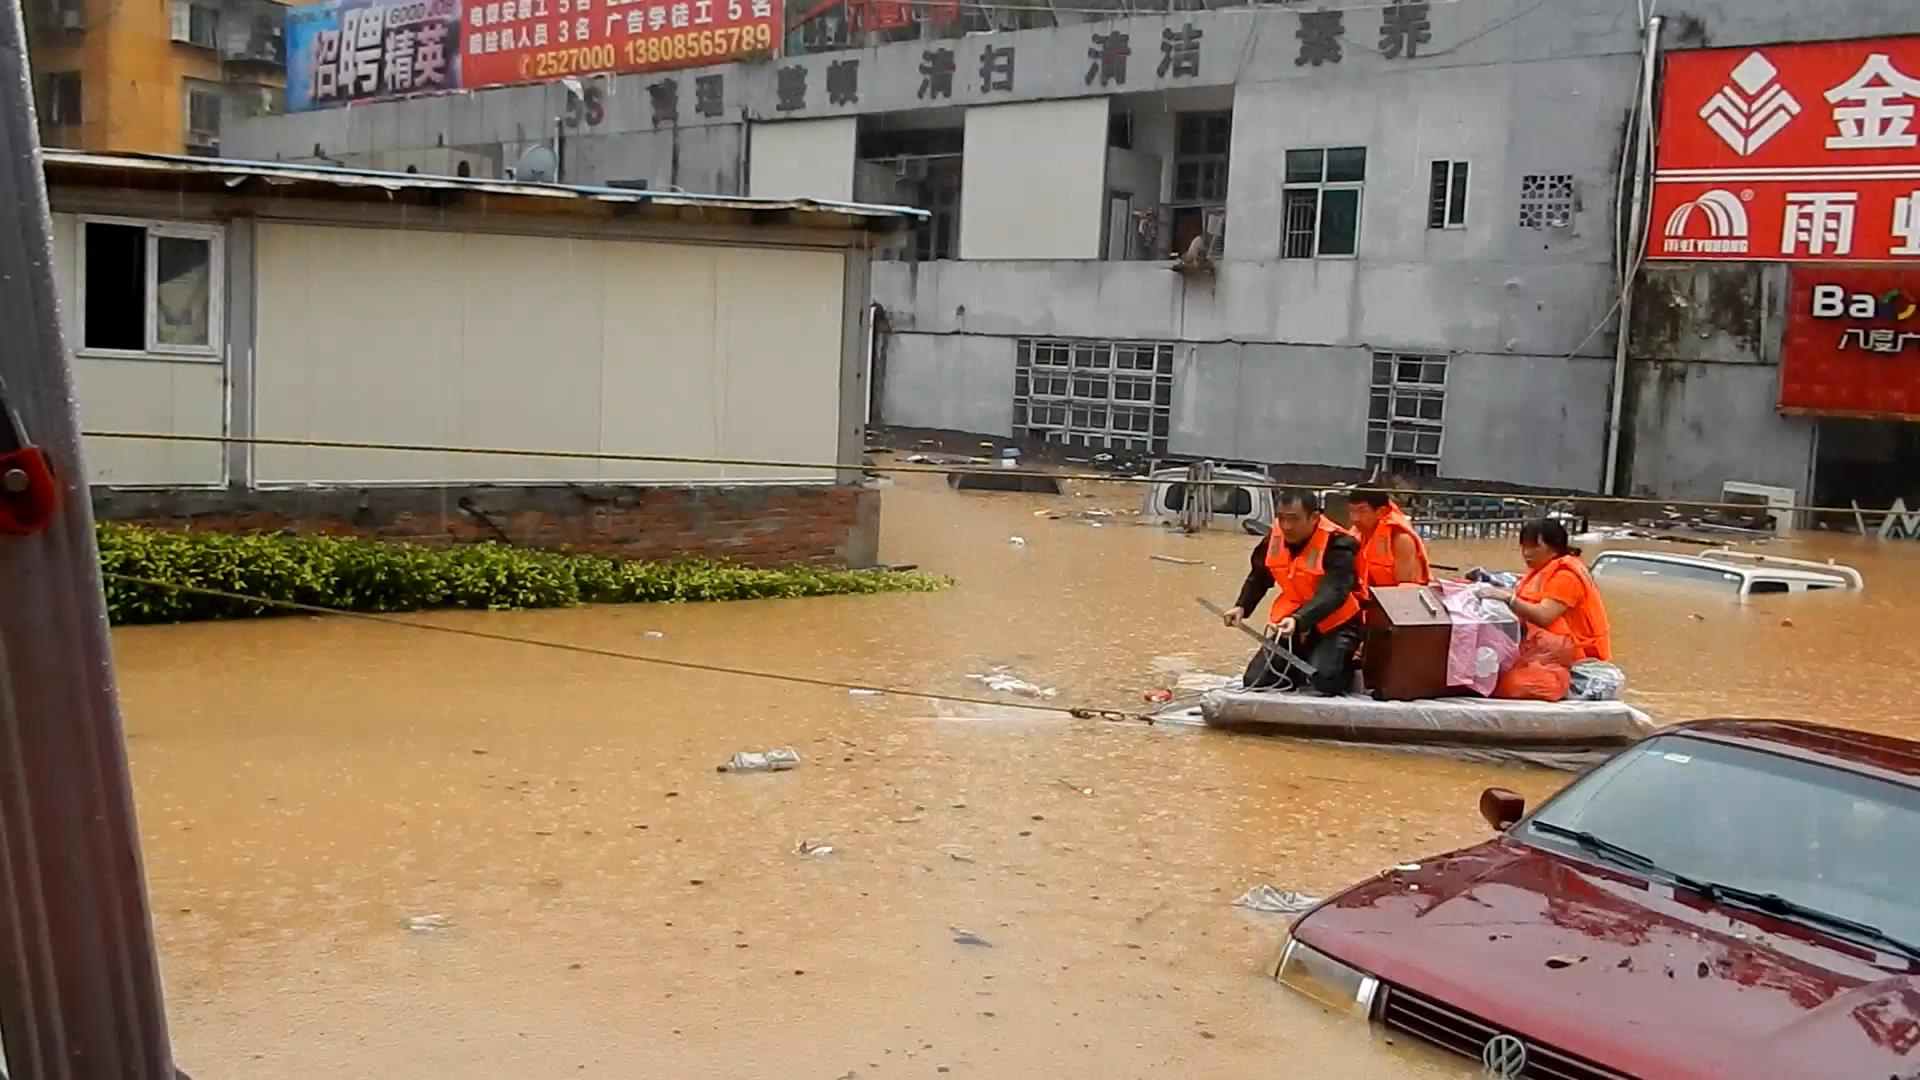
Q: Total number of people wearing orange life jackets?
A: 3